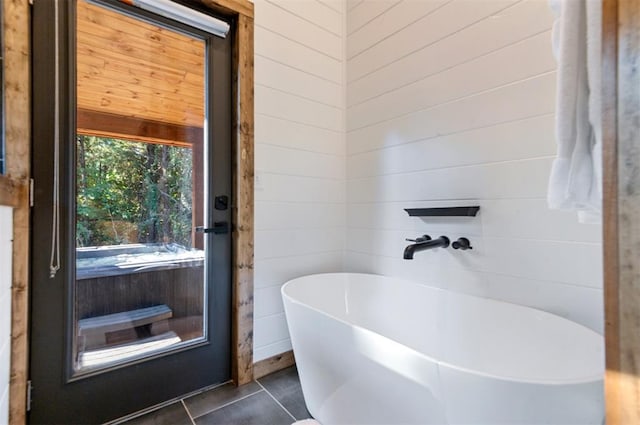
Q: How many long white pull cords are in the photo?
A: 1